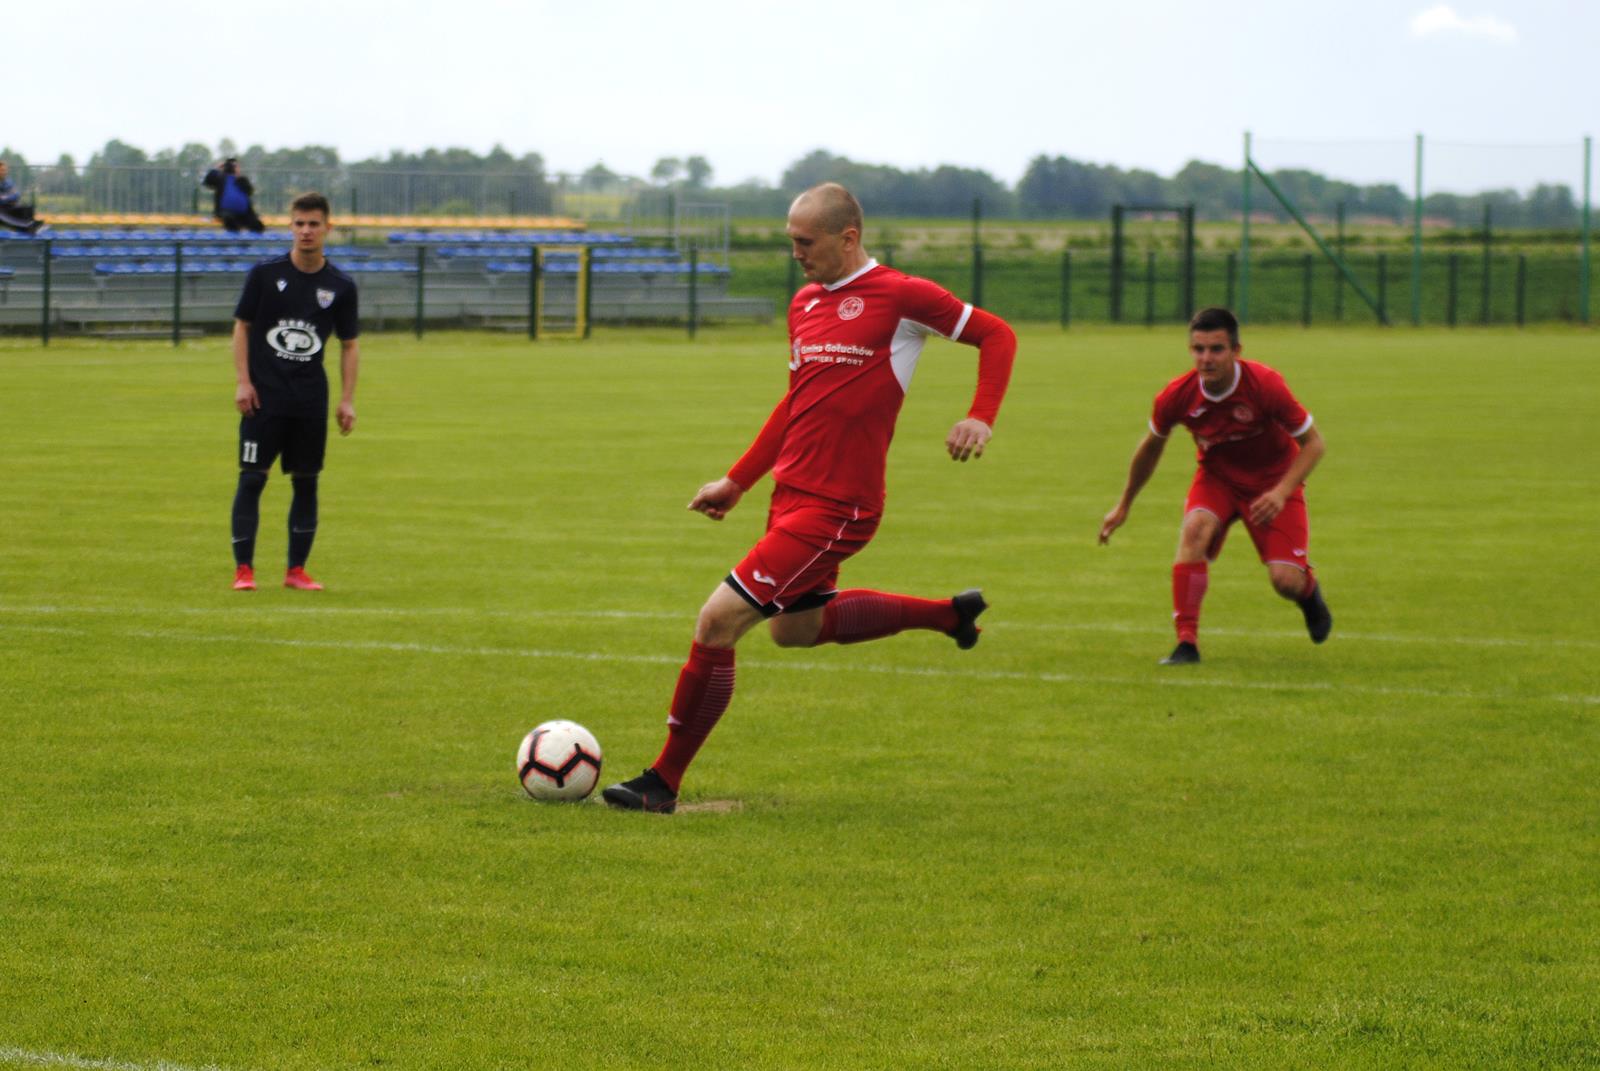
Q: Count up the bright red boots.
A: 2